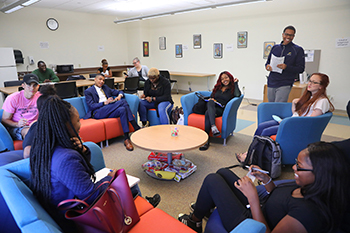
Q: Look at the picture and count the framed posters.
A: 7